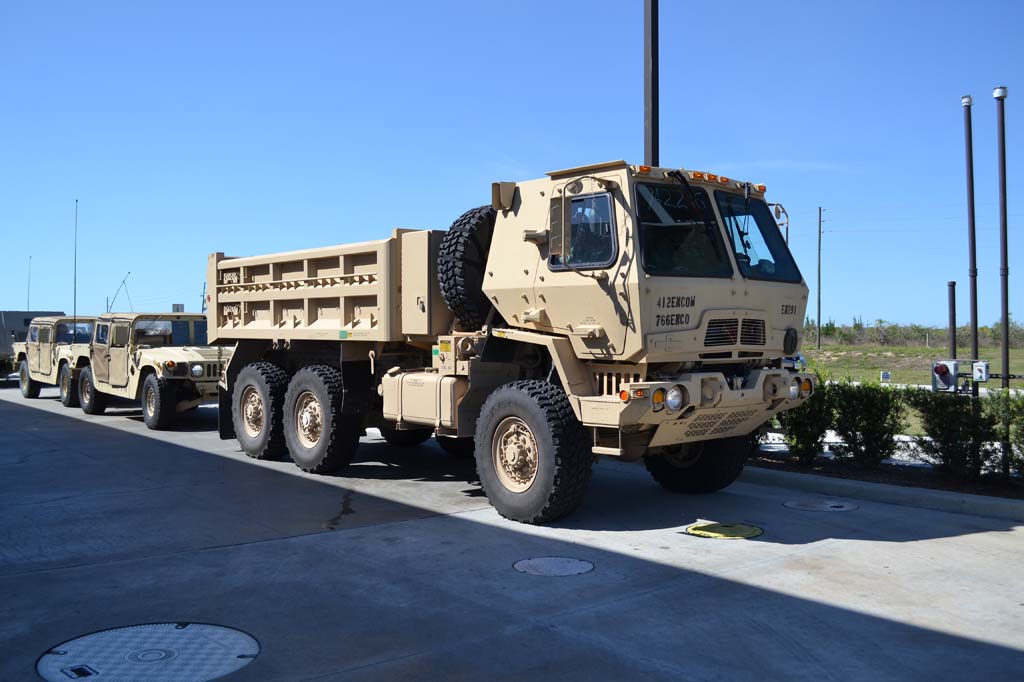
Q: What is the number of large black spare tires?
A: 1